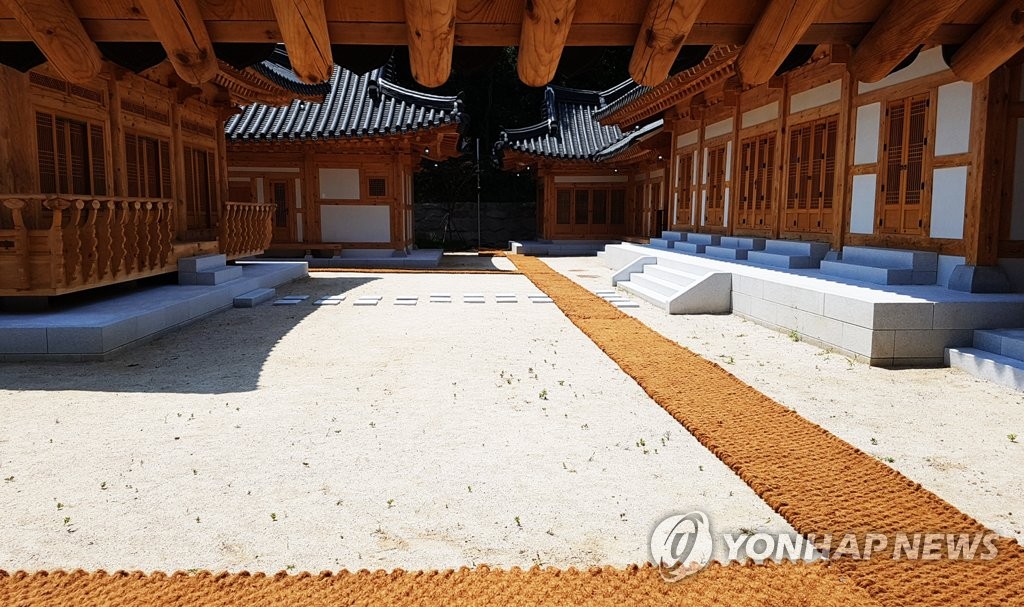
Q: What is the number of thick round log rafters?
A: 9